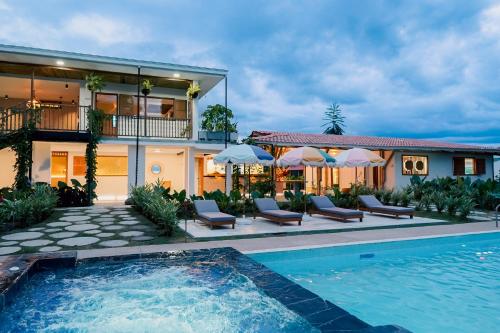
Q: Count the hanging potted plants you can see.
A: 3